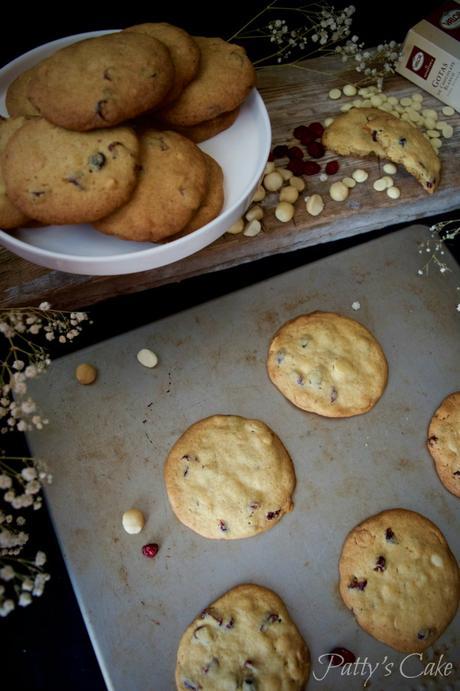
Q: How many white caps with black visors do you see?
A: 0